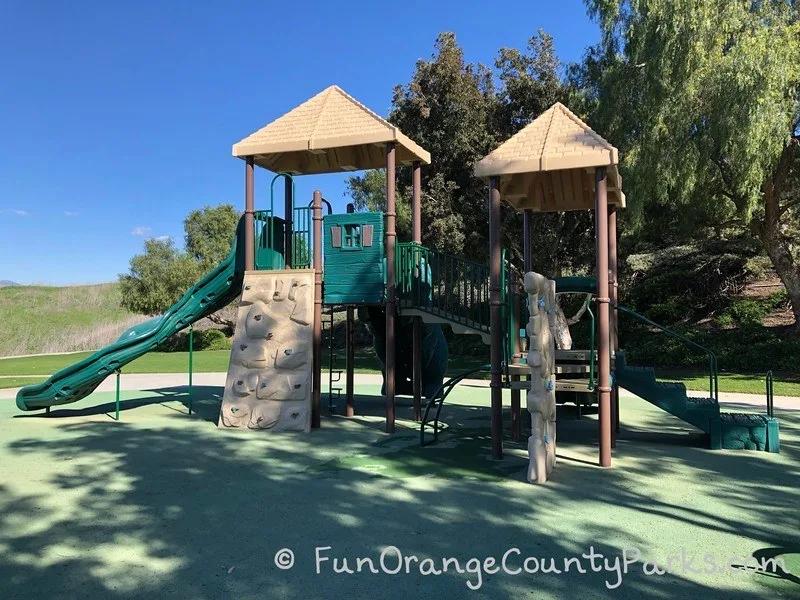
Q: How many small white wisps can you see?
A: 4